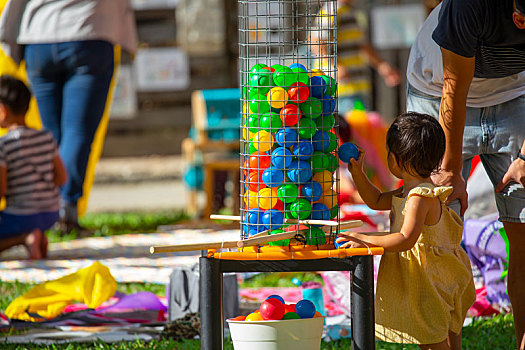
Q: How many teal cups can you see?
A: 1